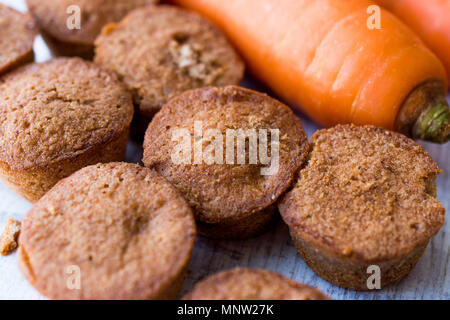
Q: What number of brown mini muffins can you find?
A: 8